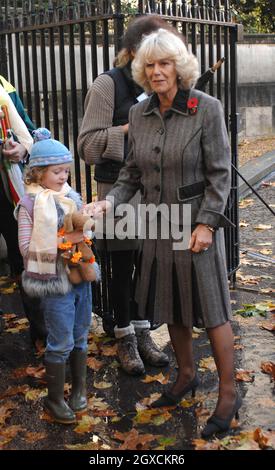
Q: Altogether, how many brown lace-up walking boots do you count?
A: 2